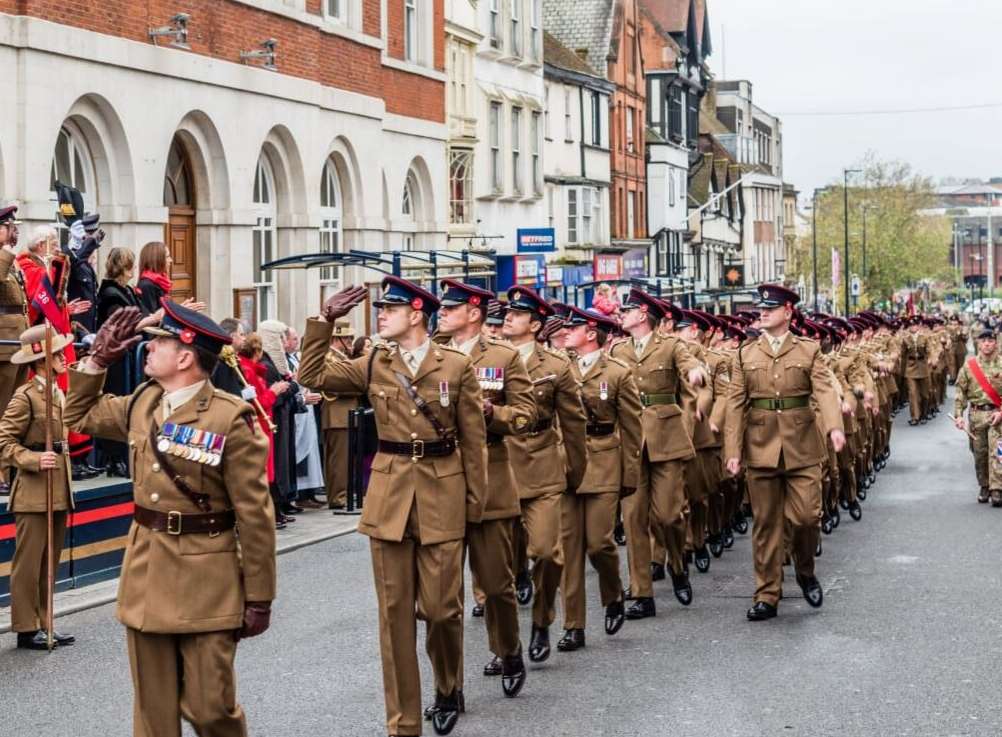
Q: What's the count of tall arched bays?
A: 5